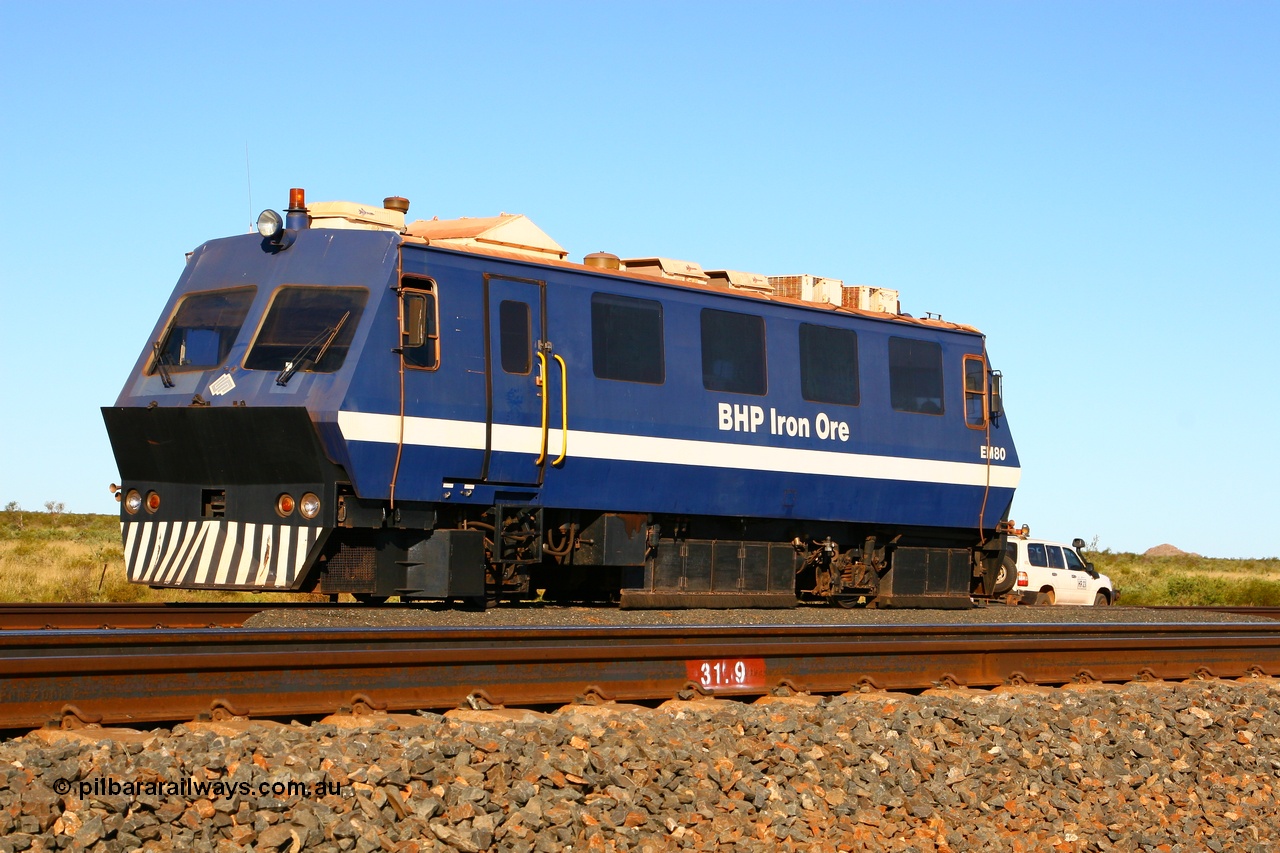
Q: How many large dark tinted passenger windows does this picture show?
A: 4